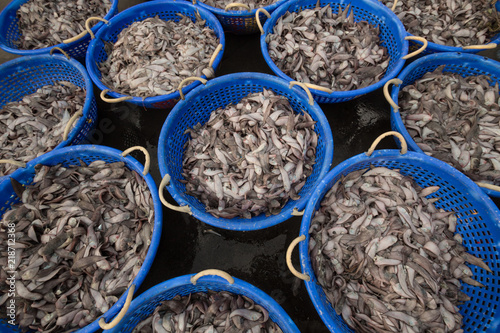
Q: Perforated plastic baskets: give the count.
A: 11